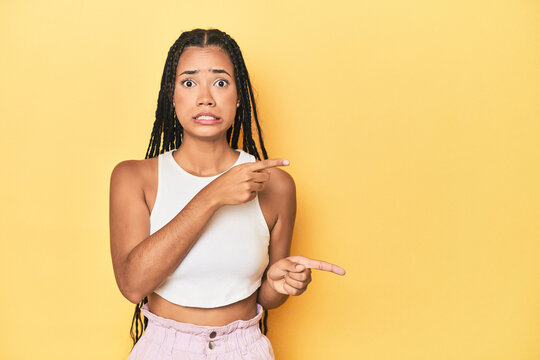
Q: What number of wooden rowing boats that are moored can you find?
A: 0